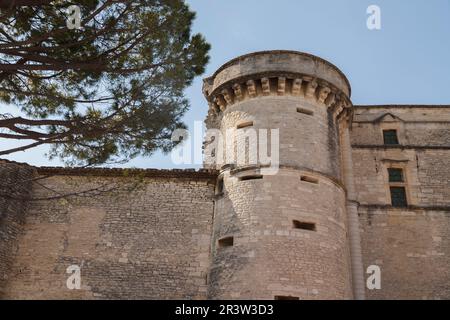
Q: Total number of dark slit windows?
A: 7